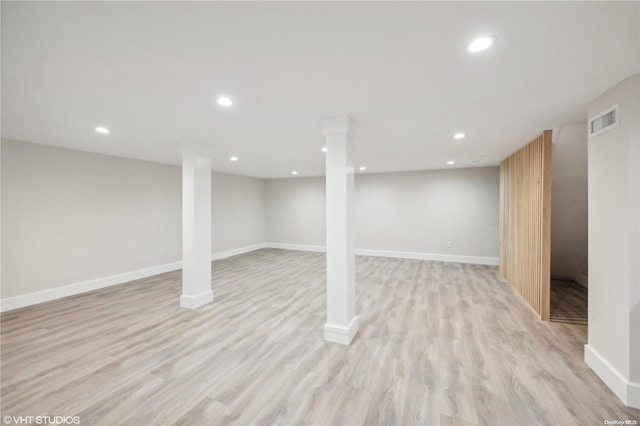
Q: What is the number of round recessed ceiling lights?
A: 9